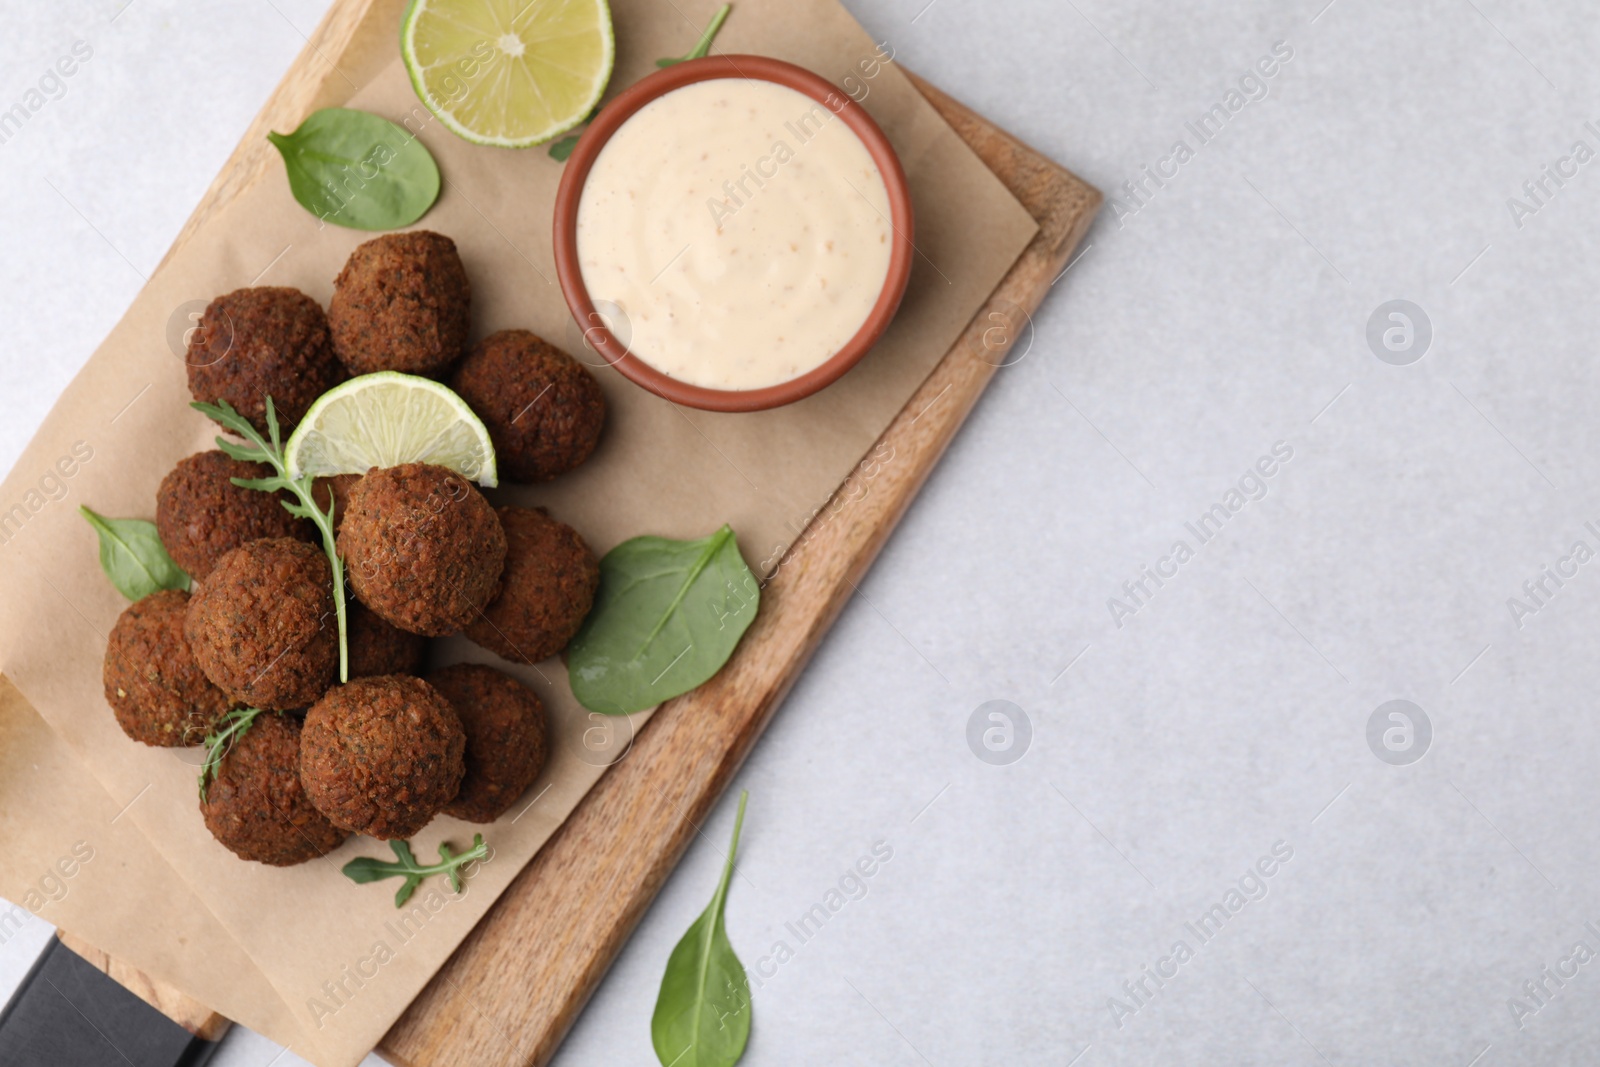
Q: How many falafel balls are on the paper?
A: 13